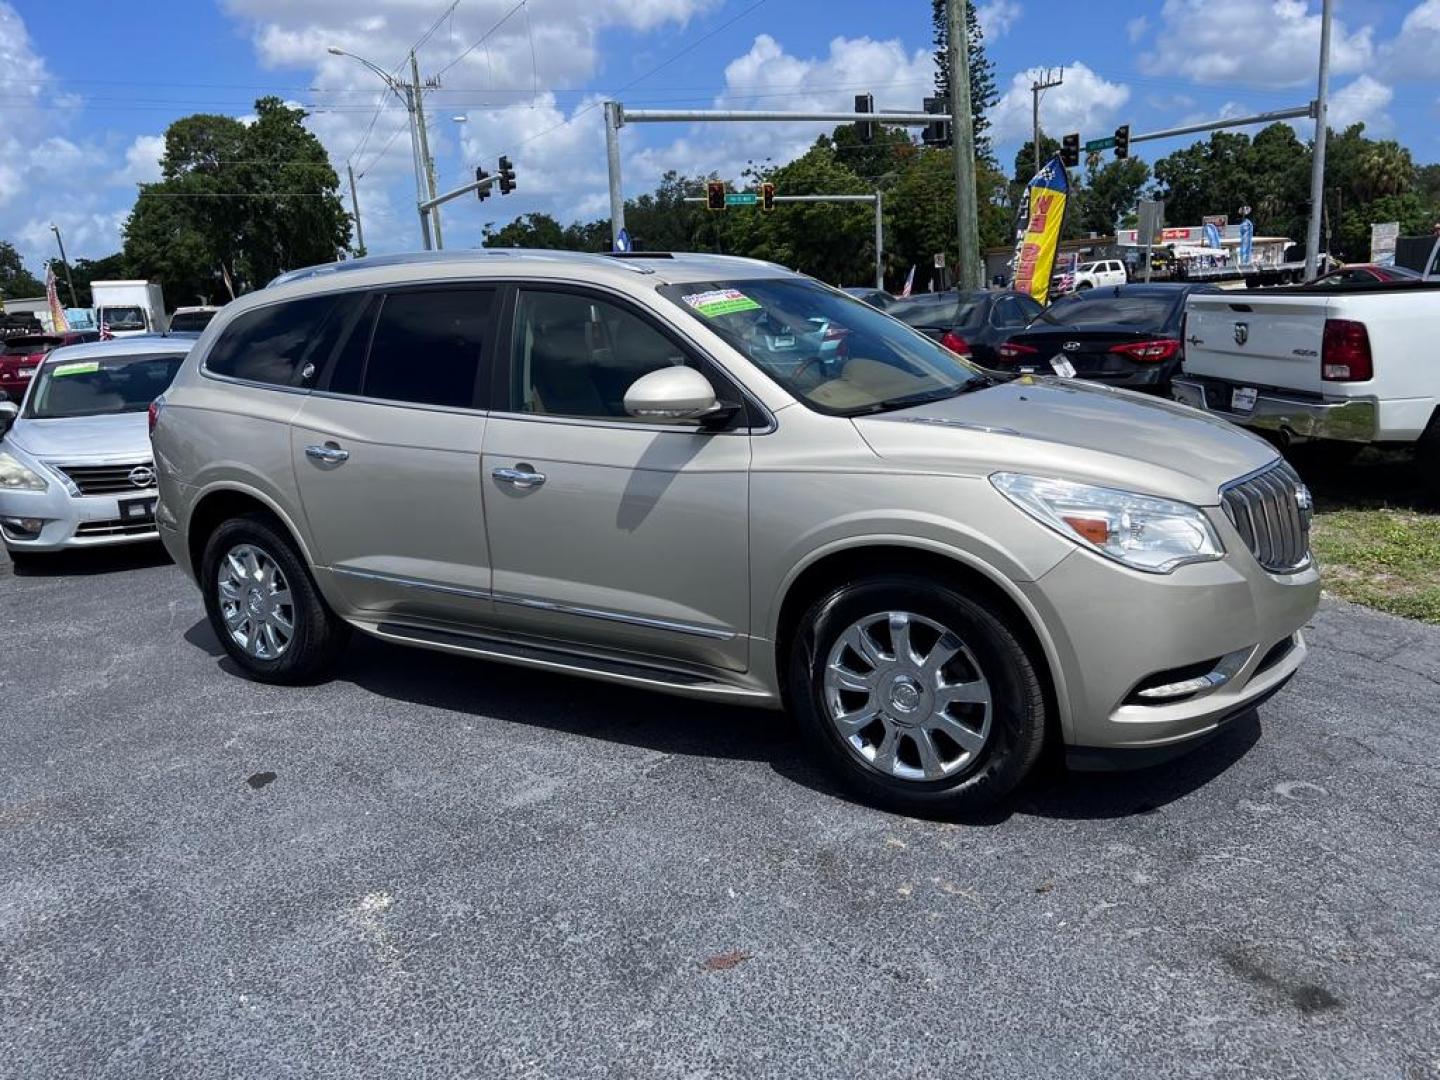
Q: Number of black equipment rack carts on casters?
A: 0